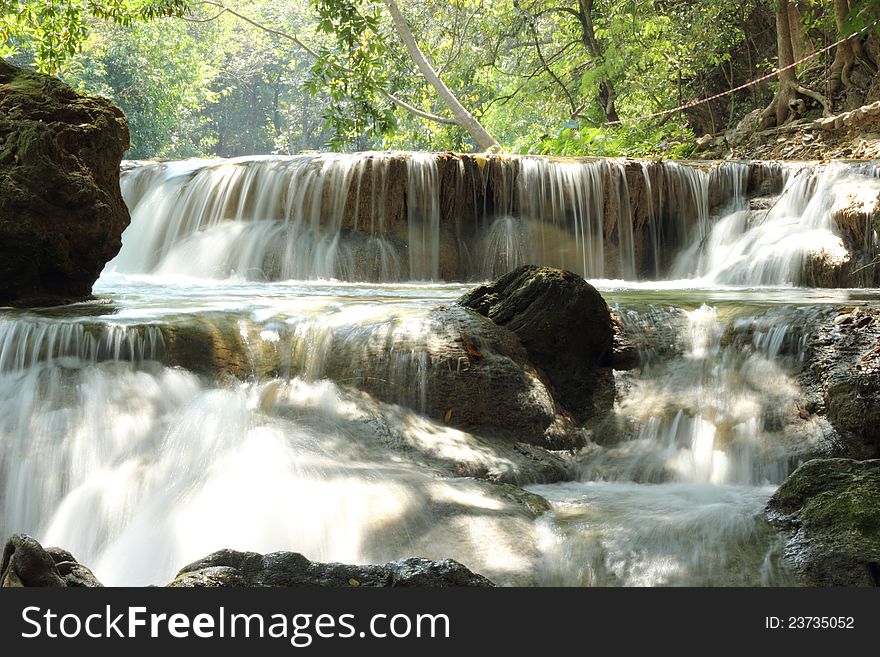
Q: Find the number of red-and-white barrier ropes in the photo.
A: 1